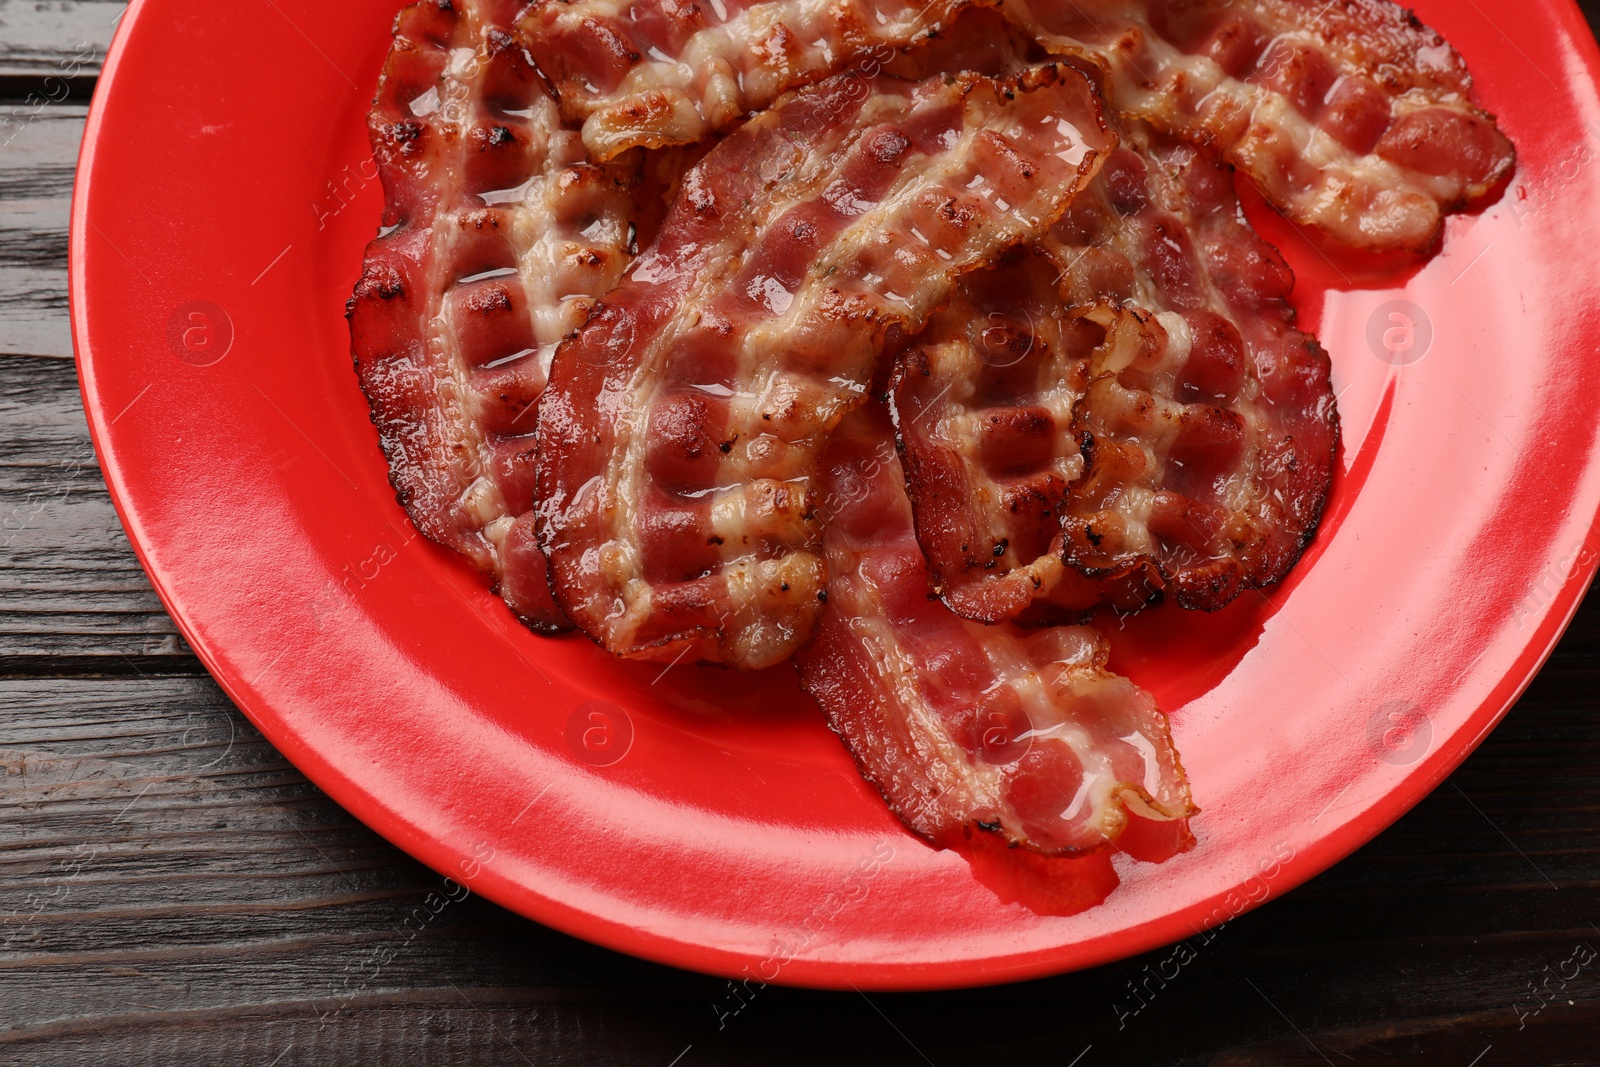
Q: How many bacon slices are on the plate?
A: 7